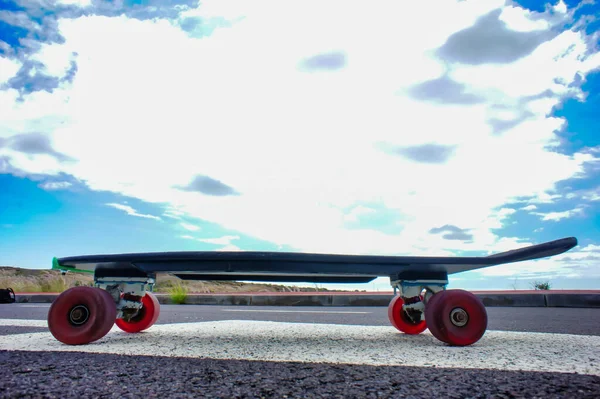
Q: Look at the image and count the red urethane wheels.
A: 4